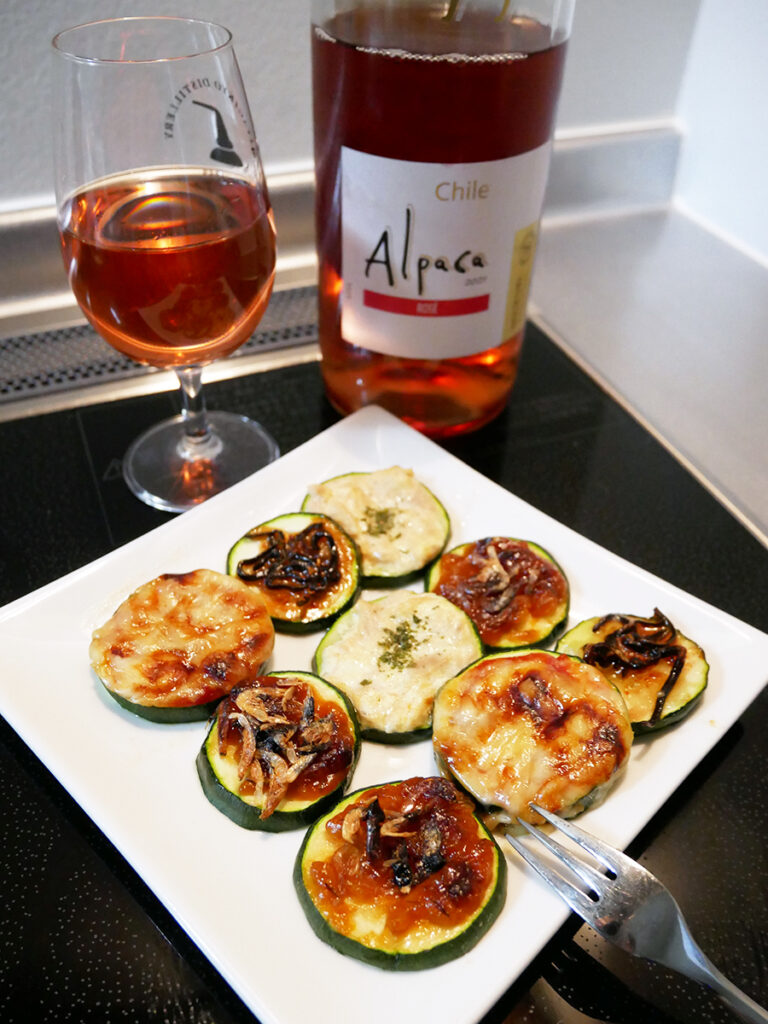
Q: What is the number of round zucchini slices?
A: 9